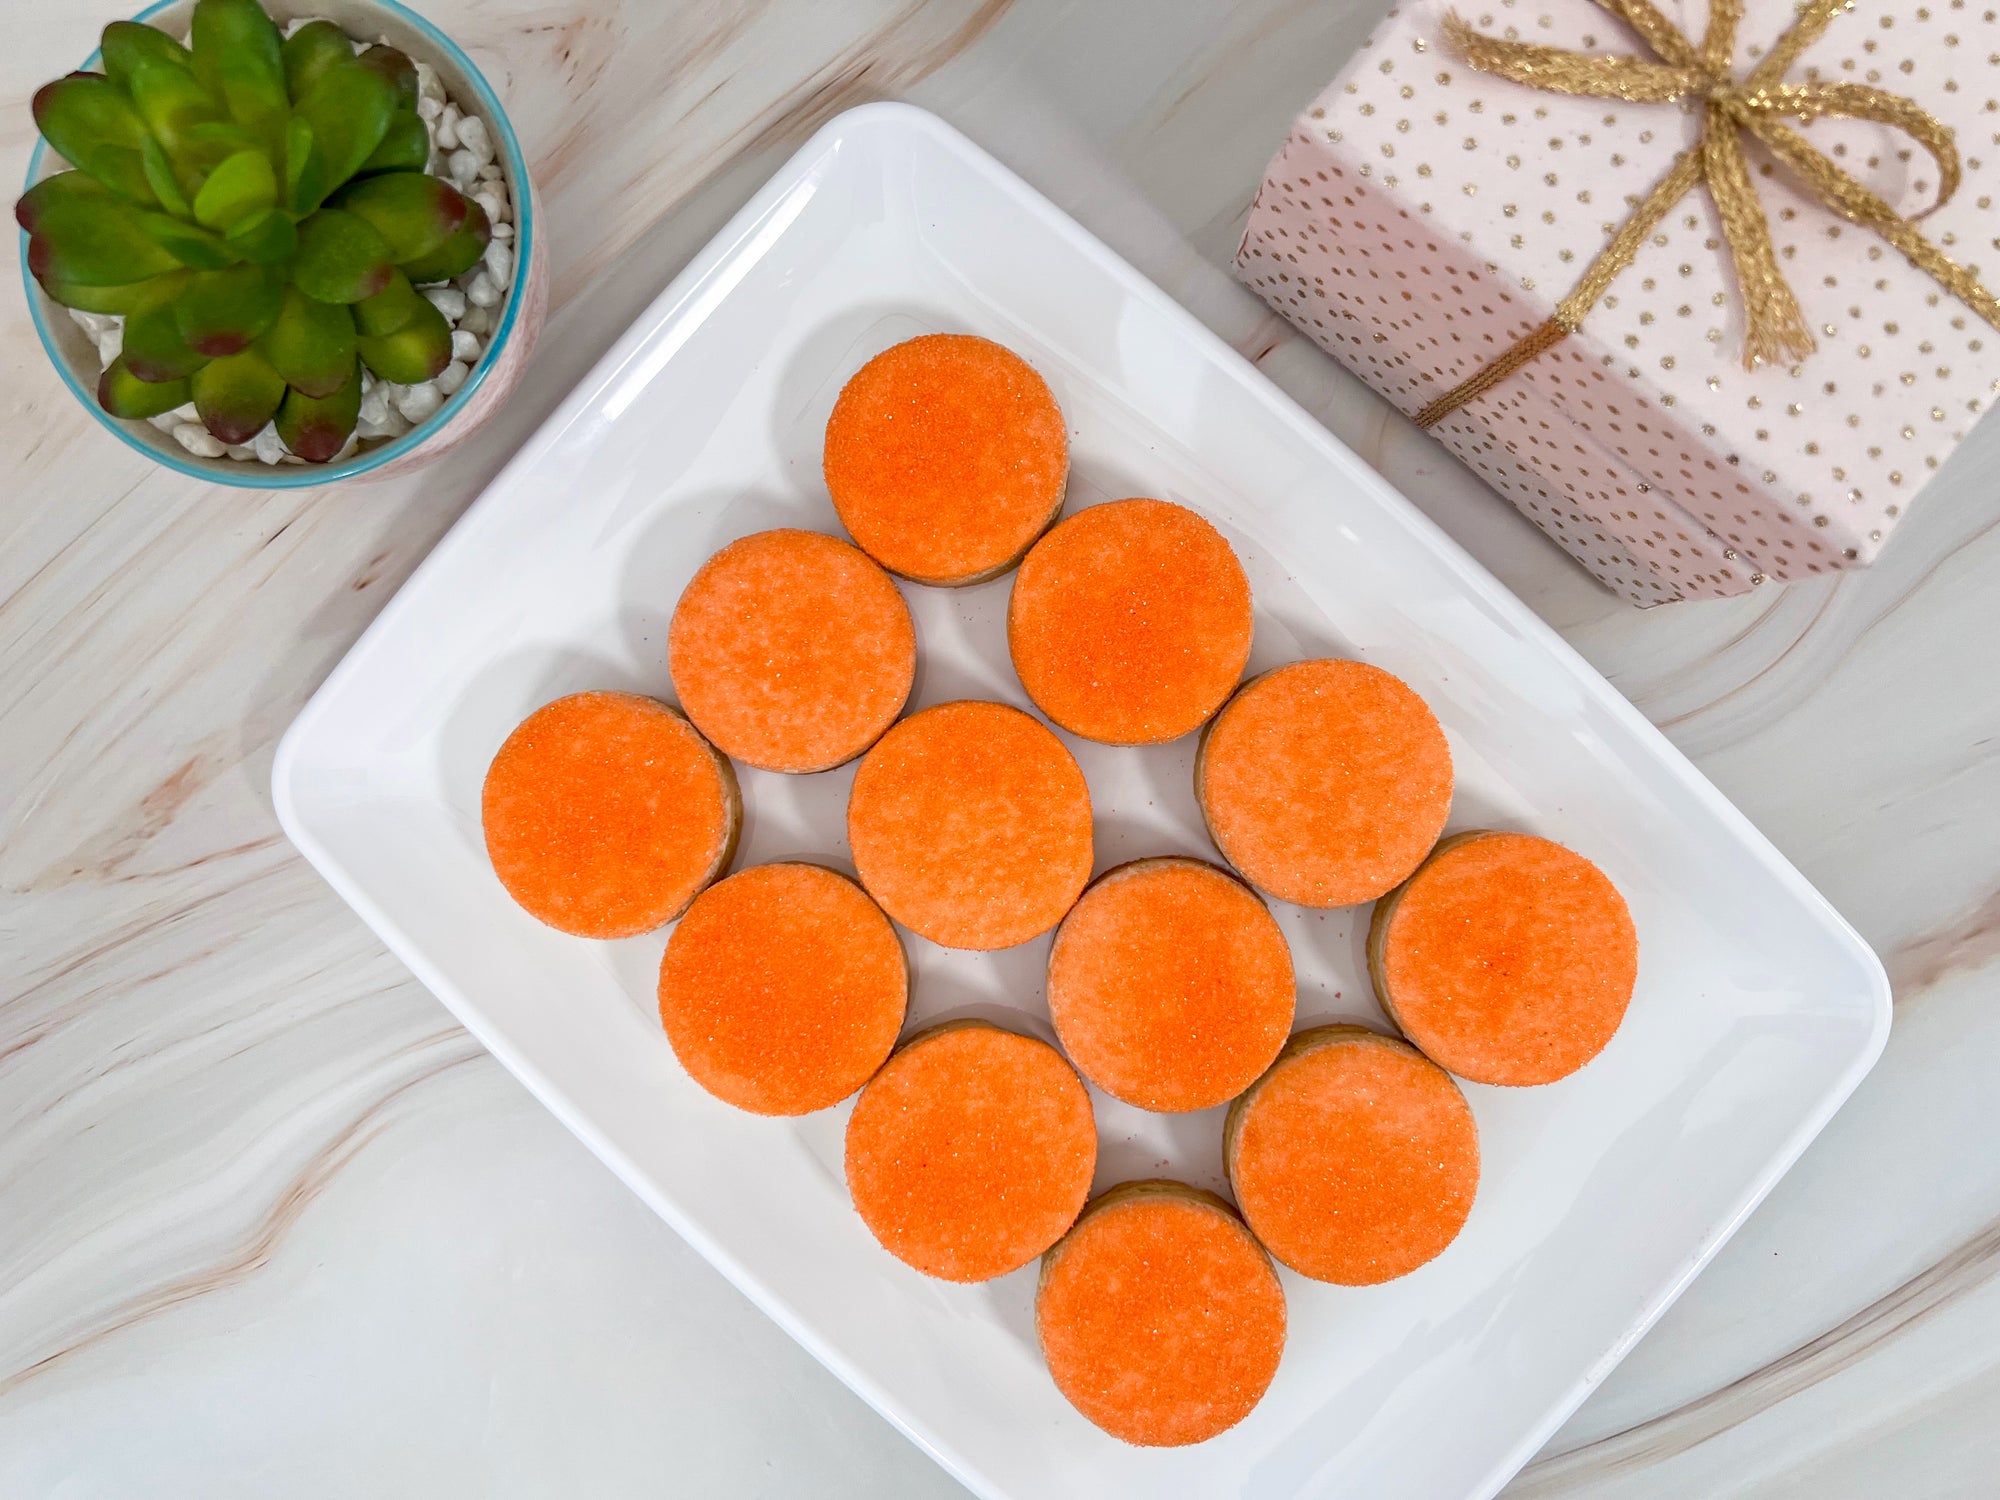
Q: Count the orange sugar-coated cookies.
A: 12